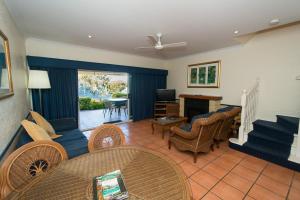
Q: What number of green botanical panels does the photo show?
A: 3